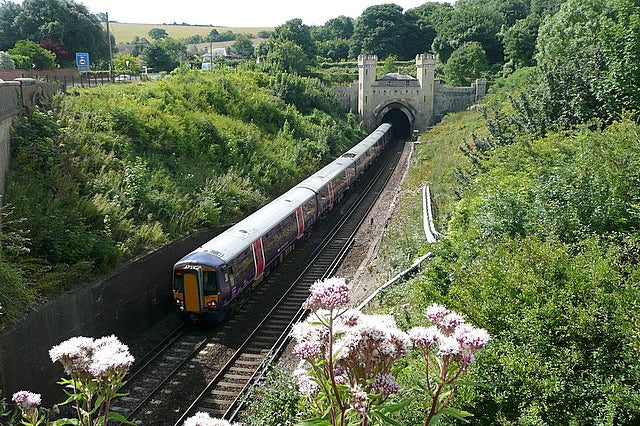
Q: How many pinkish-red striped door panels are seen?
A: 4